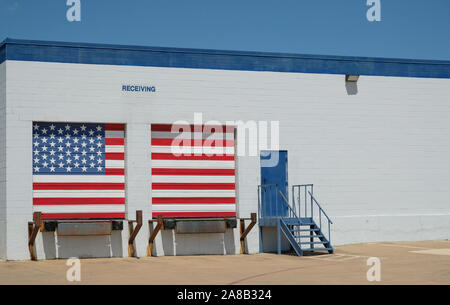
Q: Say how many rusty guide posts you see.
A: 4